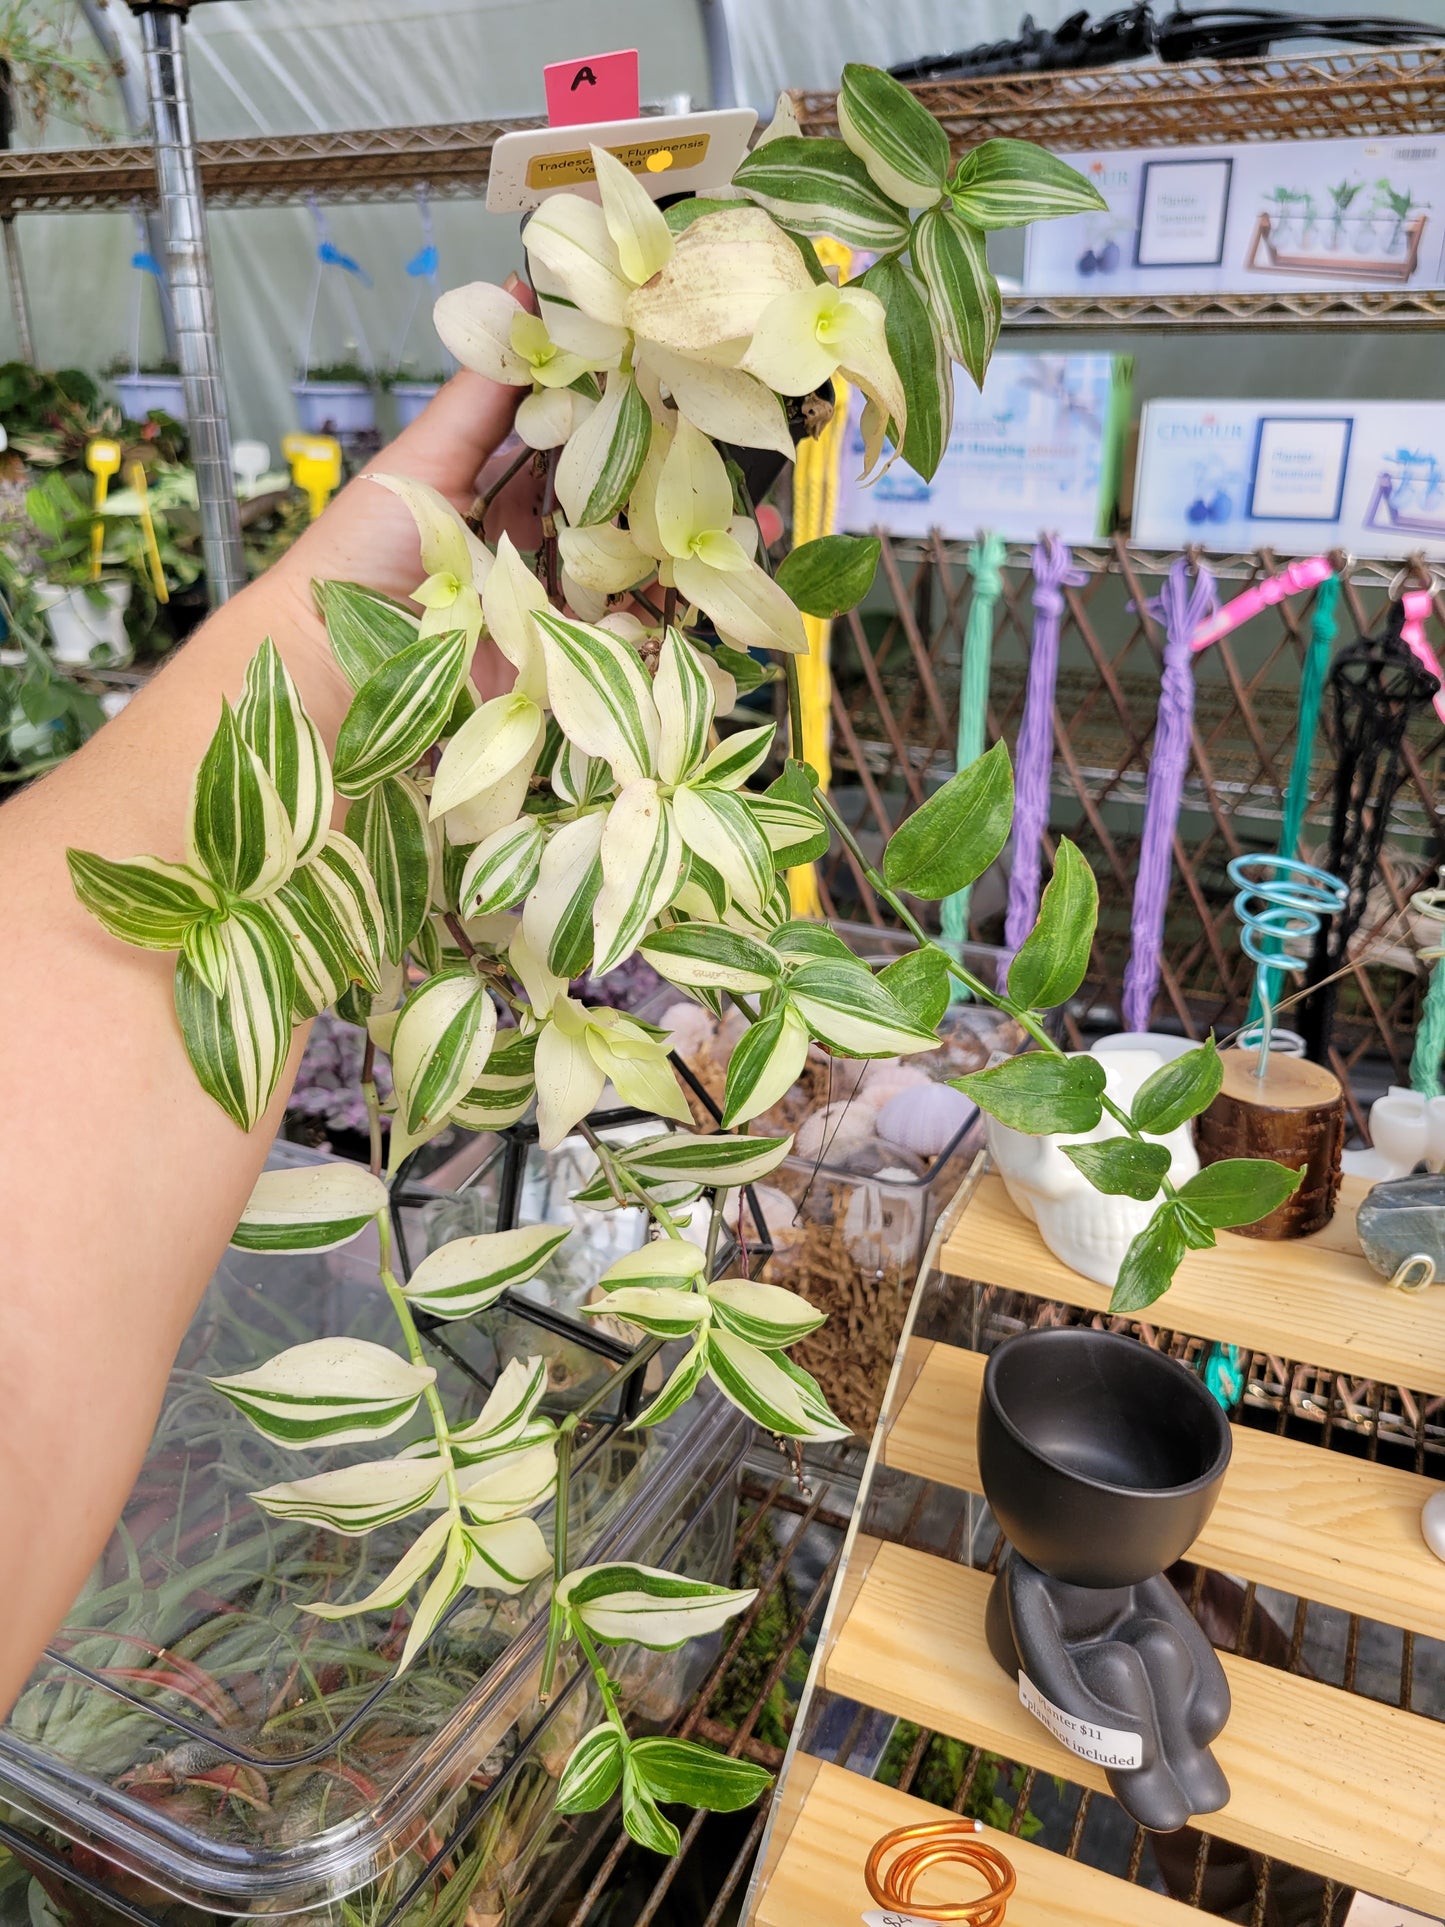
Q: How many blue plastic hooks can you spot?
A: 3